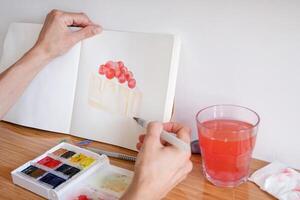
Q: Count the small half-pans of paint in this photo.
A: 12